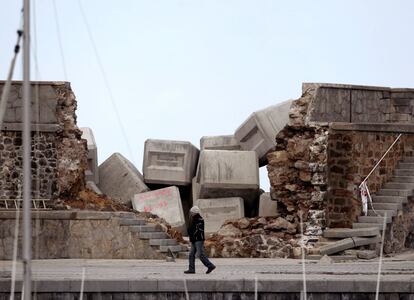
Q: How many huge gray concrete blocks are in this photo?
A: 9